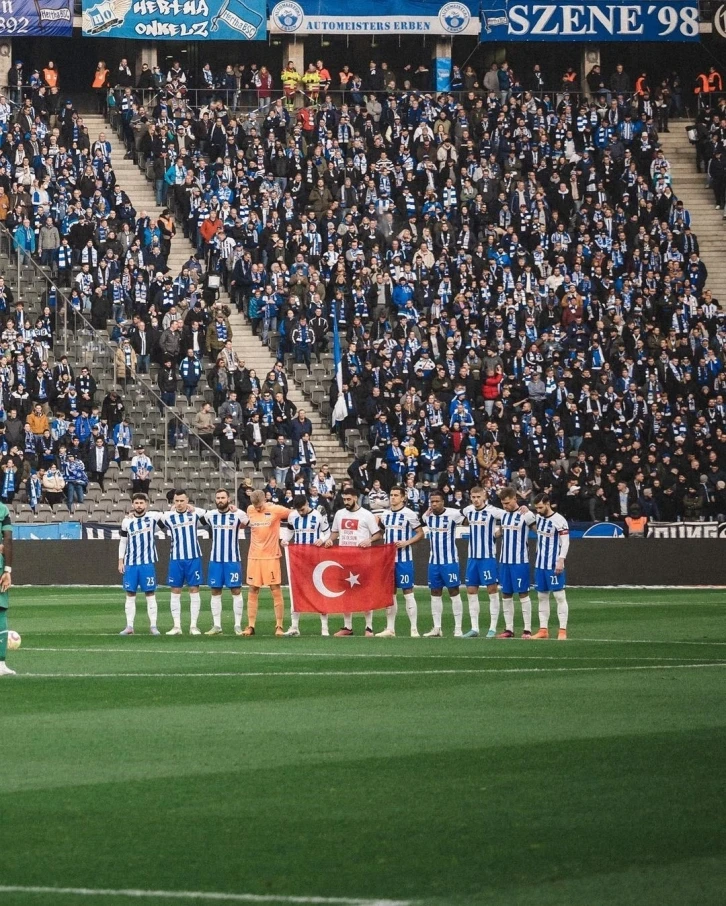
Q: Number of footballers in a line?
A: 11